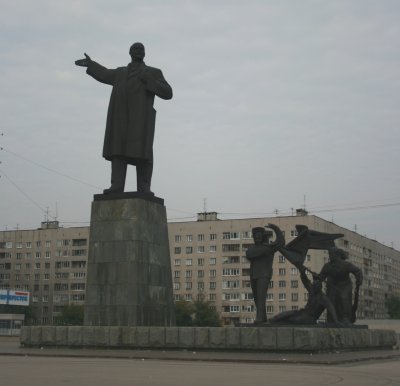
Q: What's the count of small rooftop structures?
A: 3